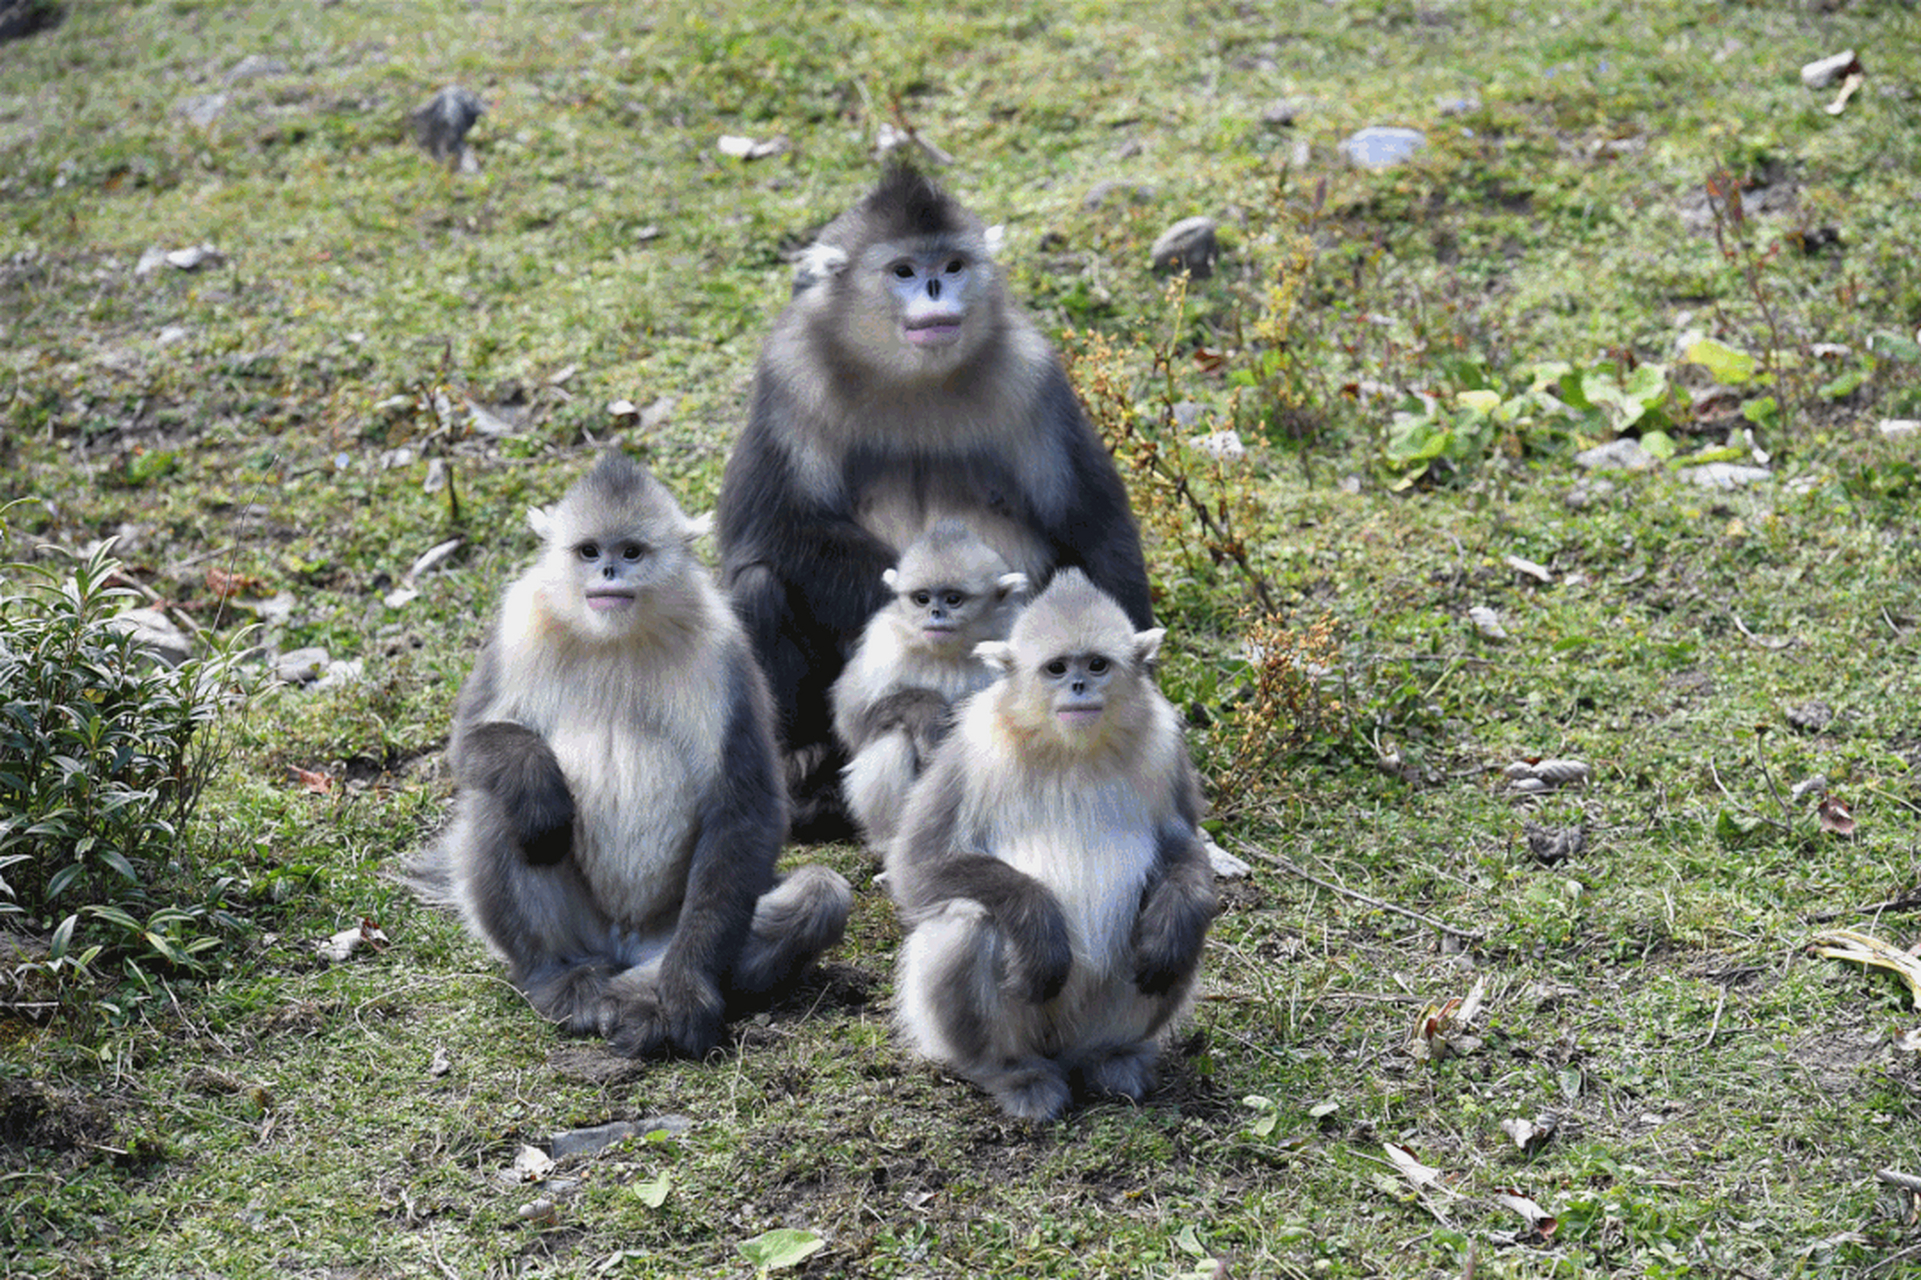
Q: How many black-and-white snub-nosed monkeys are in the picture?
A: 4